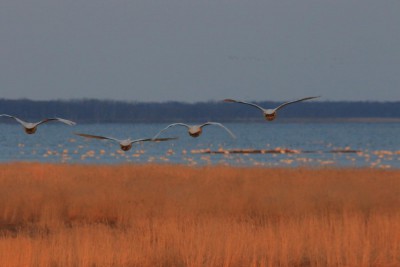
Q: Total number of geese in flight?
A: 4